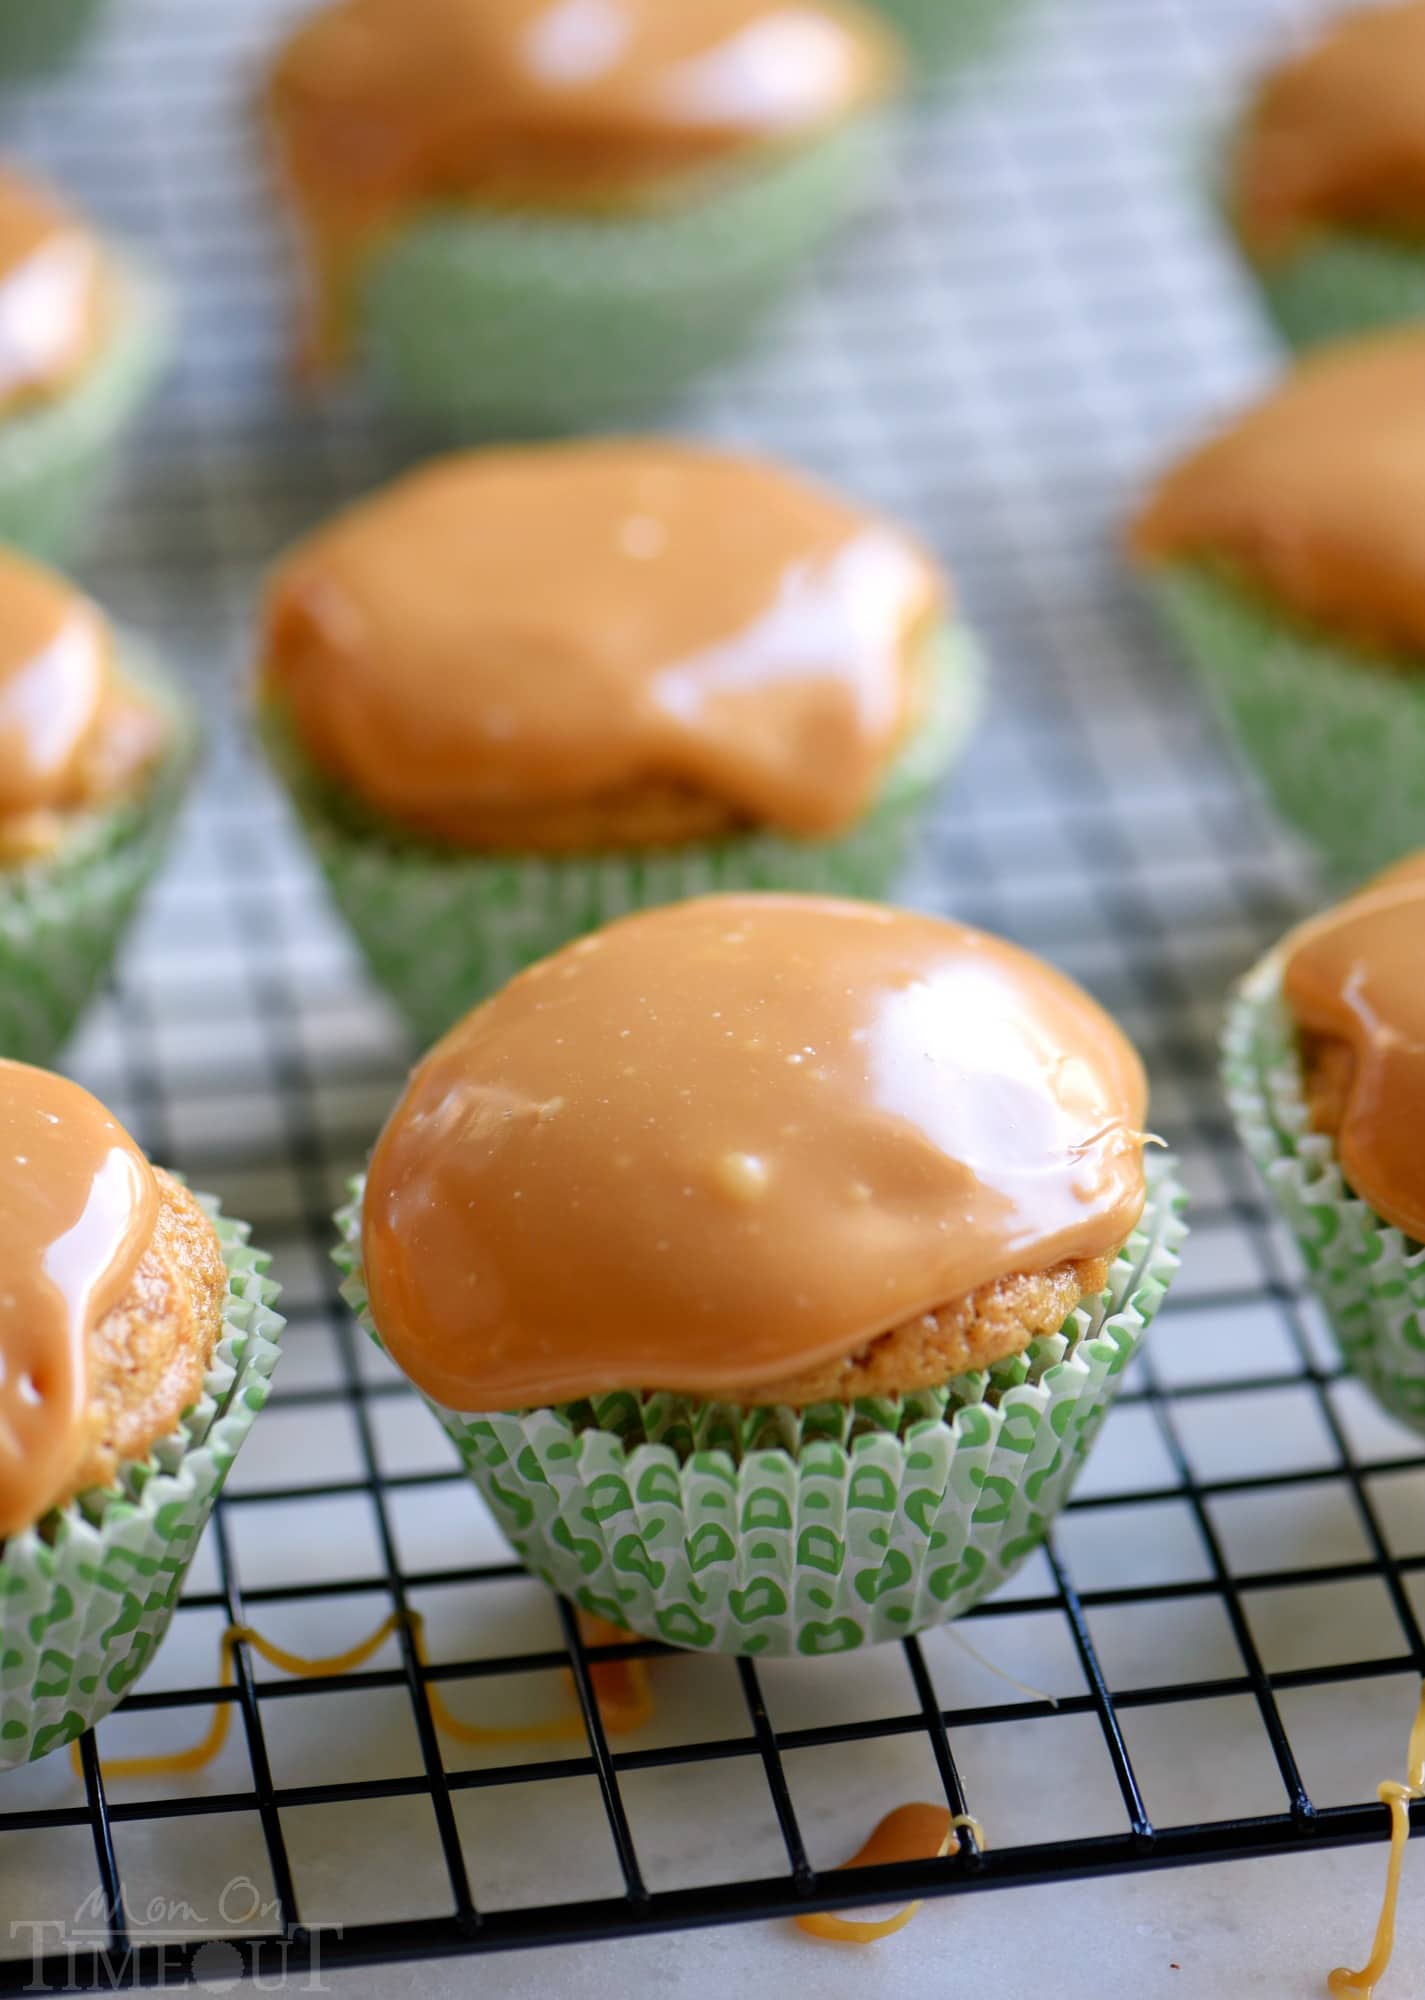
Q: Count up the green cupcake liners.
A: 11